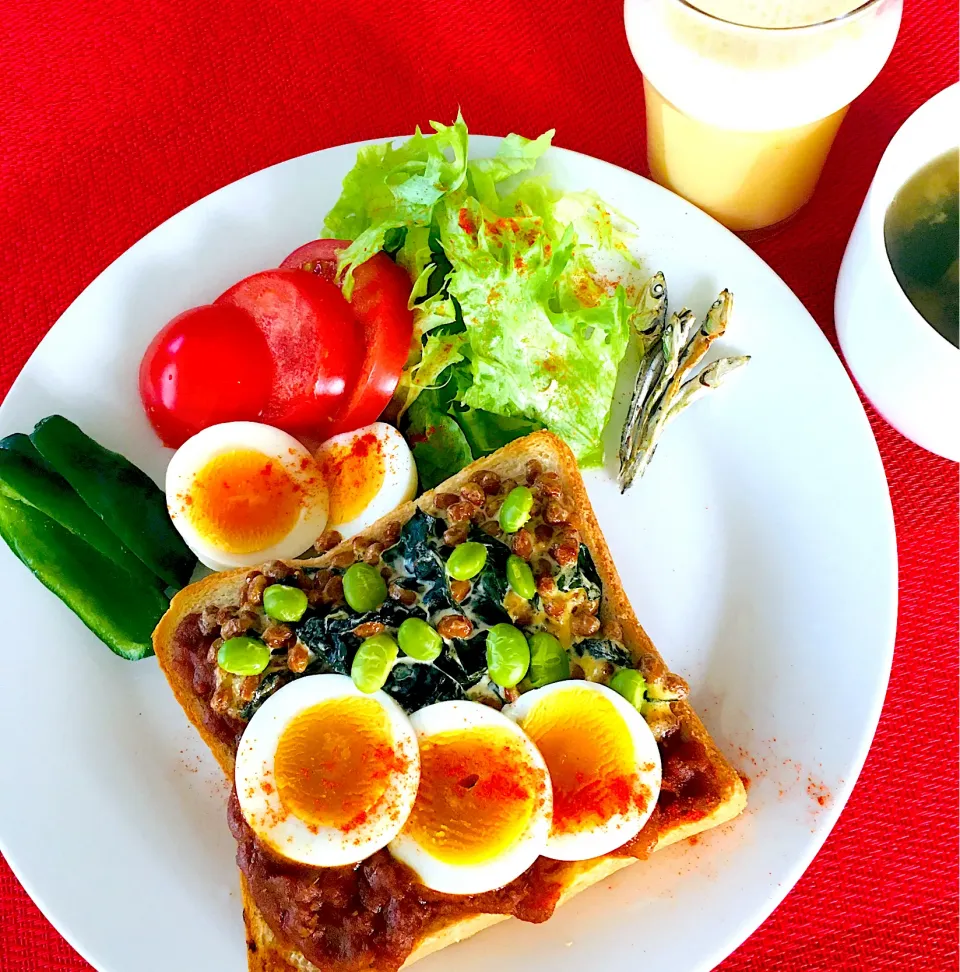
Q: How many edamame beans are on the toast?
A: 11